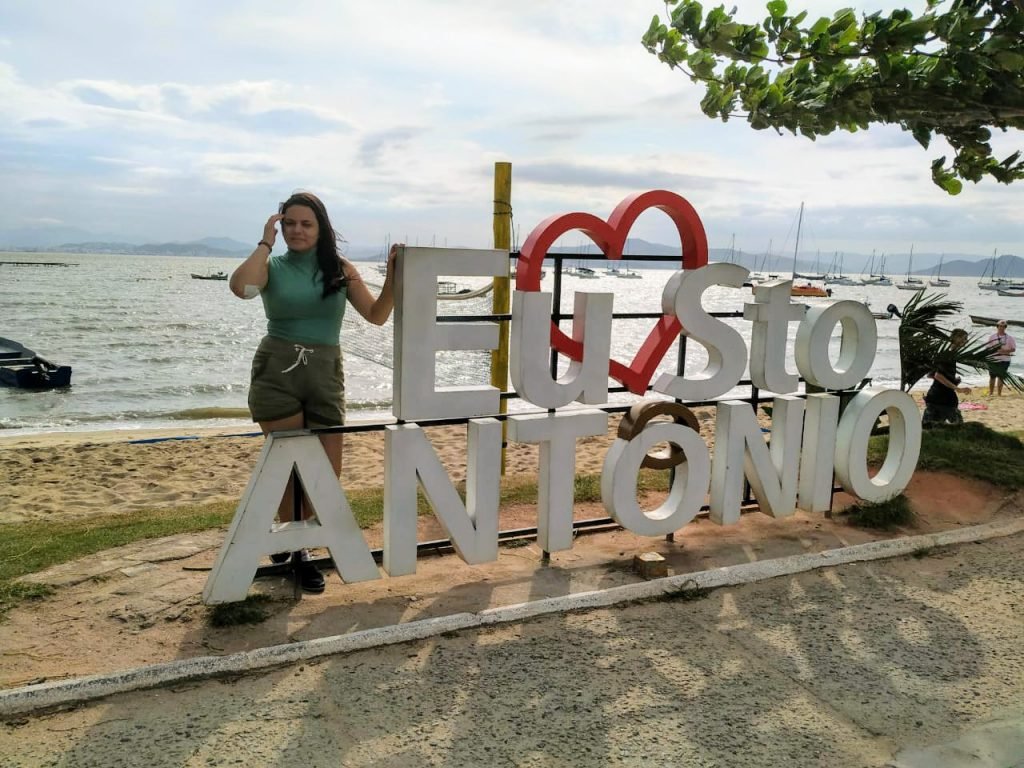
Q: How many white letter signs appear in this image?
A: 12